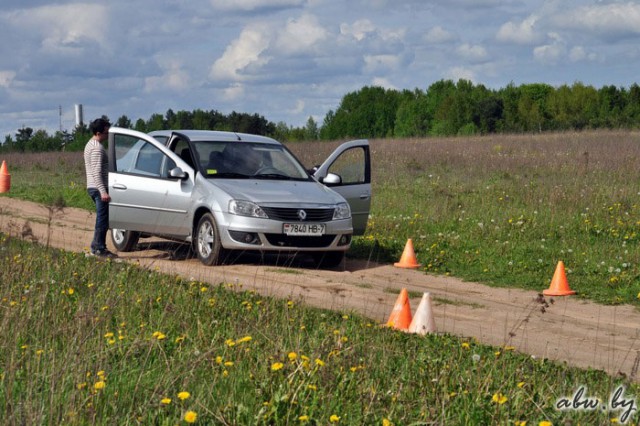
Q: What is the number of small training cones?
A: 5